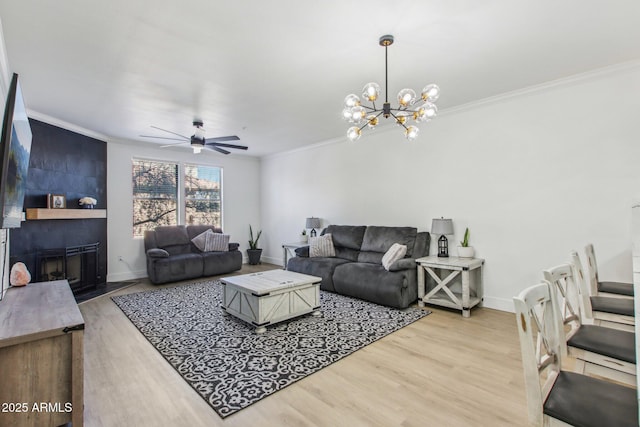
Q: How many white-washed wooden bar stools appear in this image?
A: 4